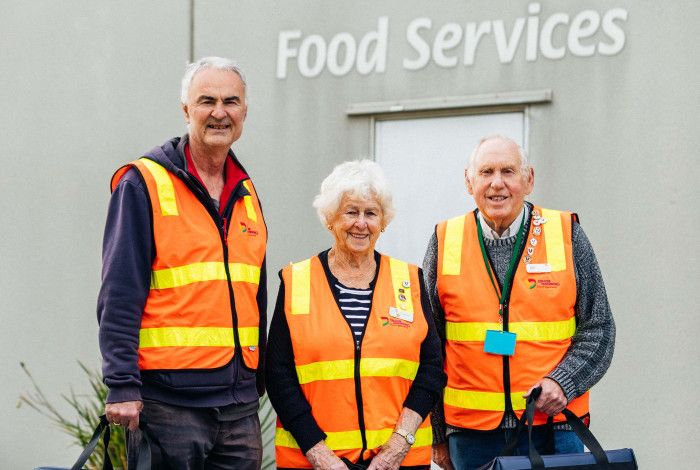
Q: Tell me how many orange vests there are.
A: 3